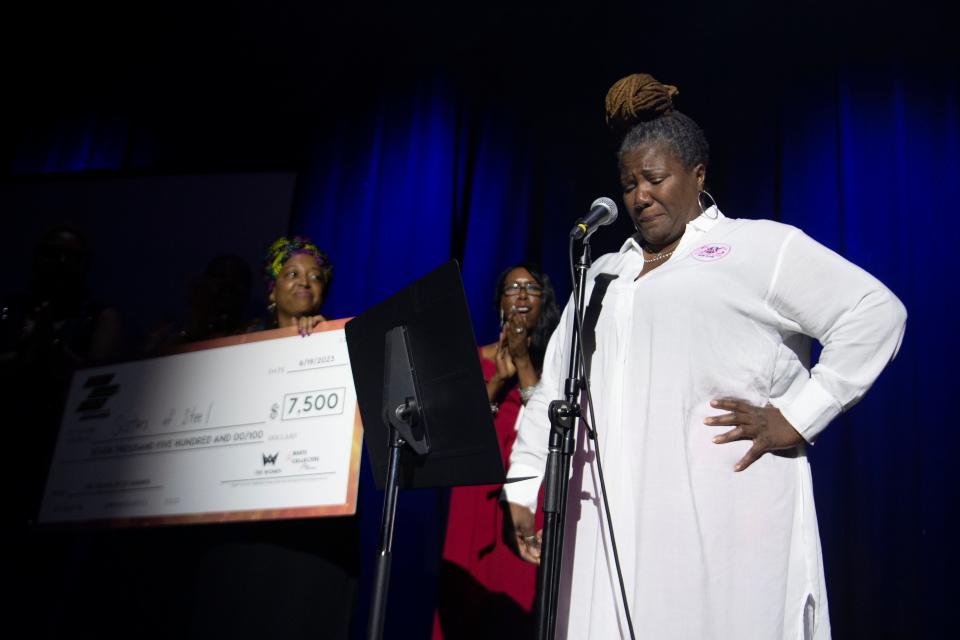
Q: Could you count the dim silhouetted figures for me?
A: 2